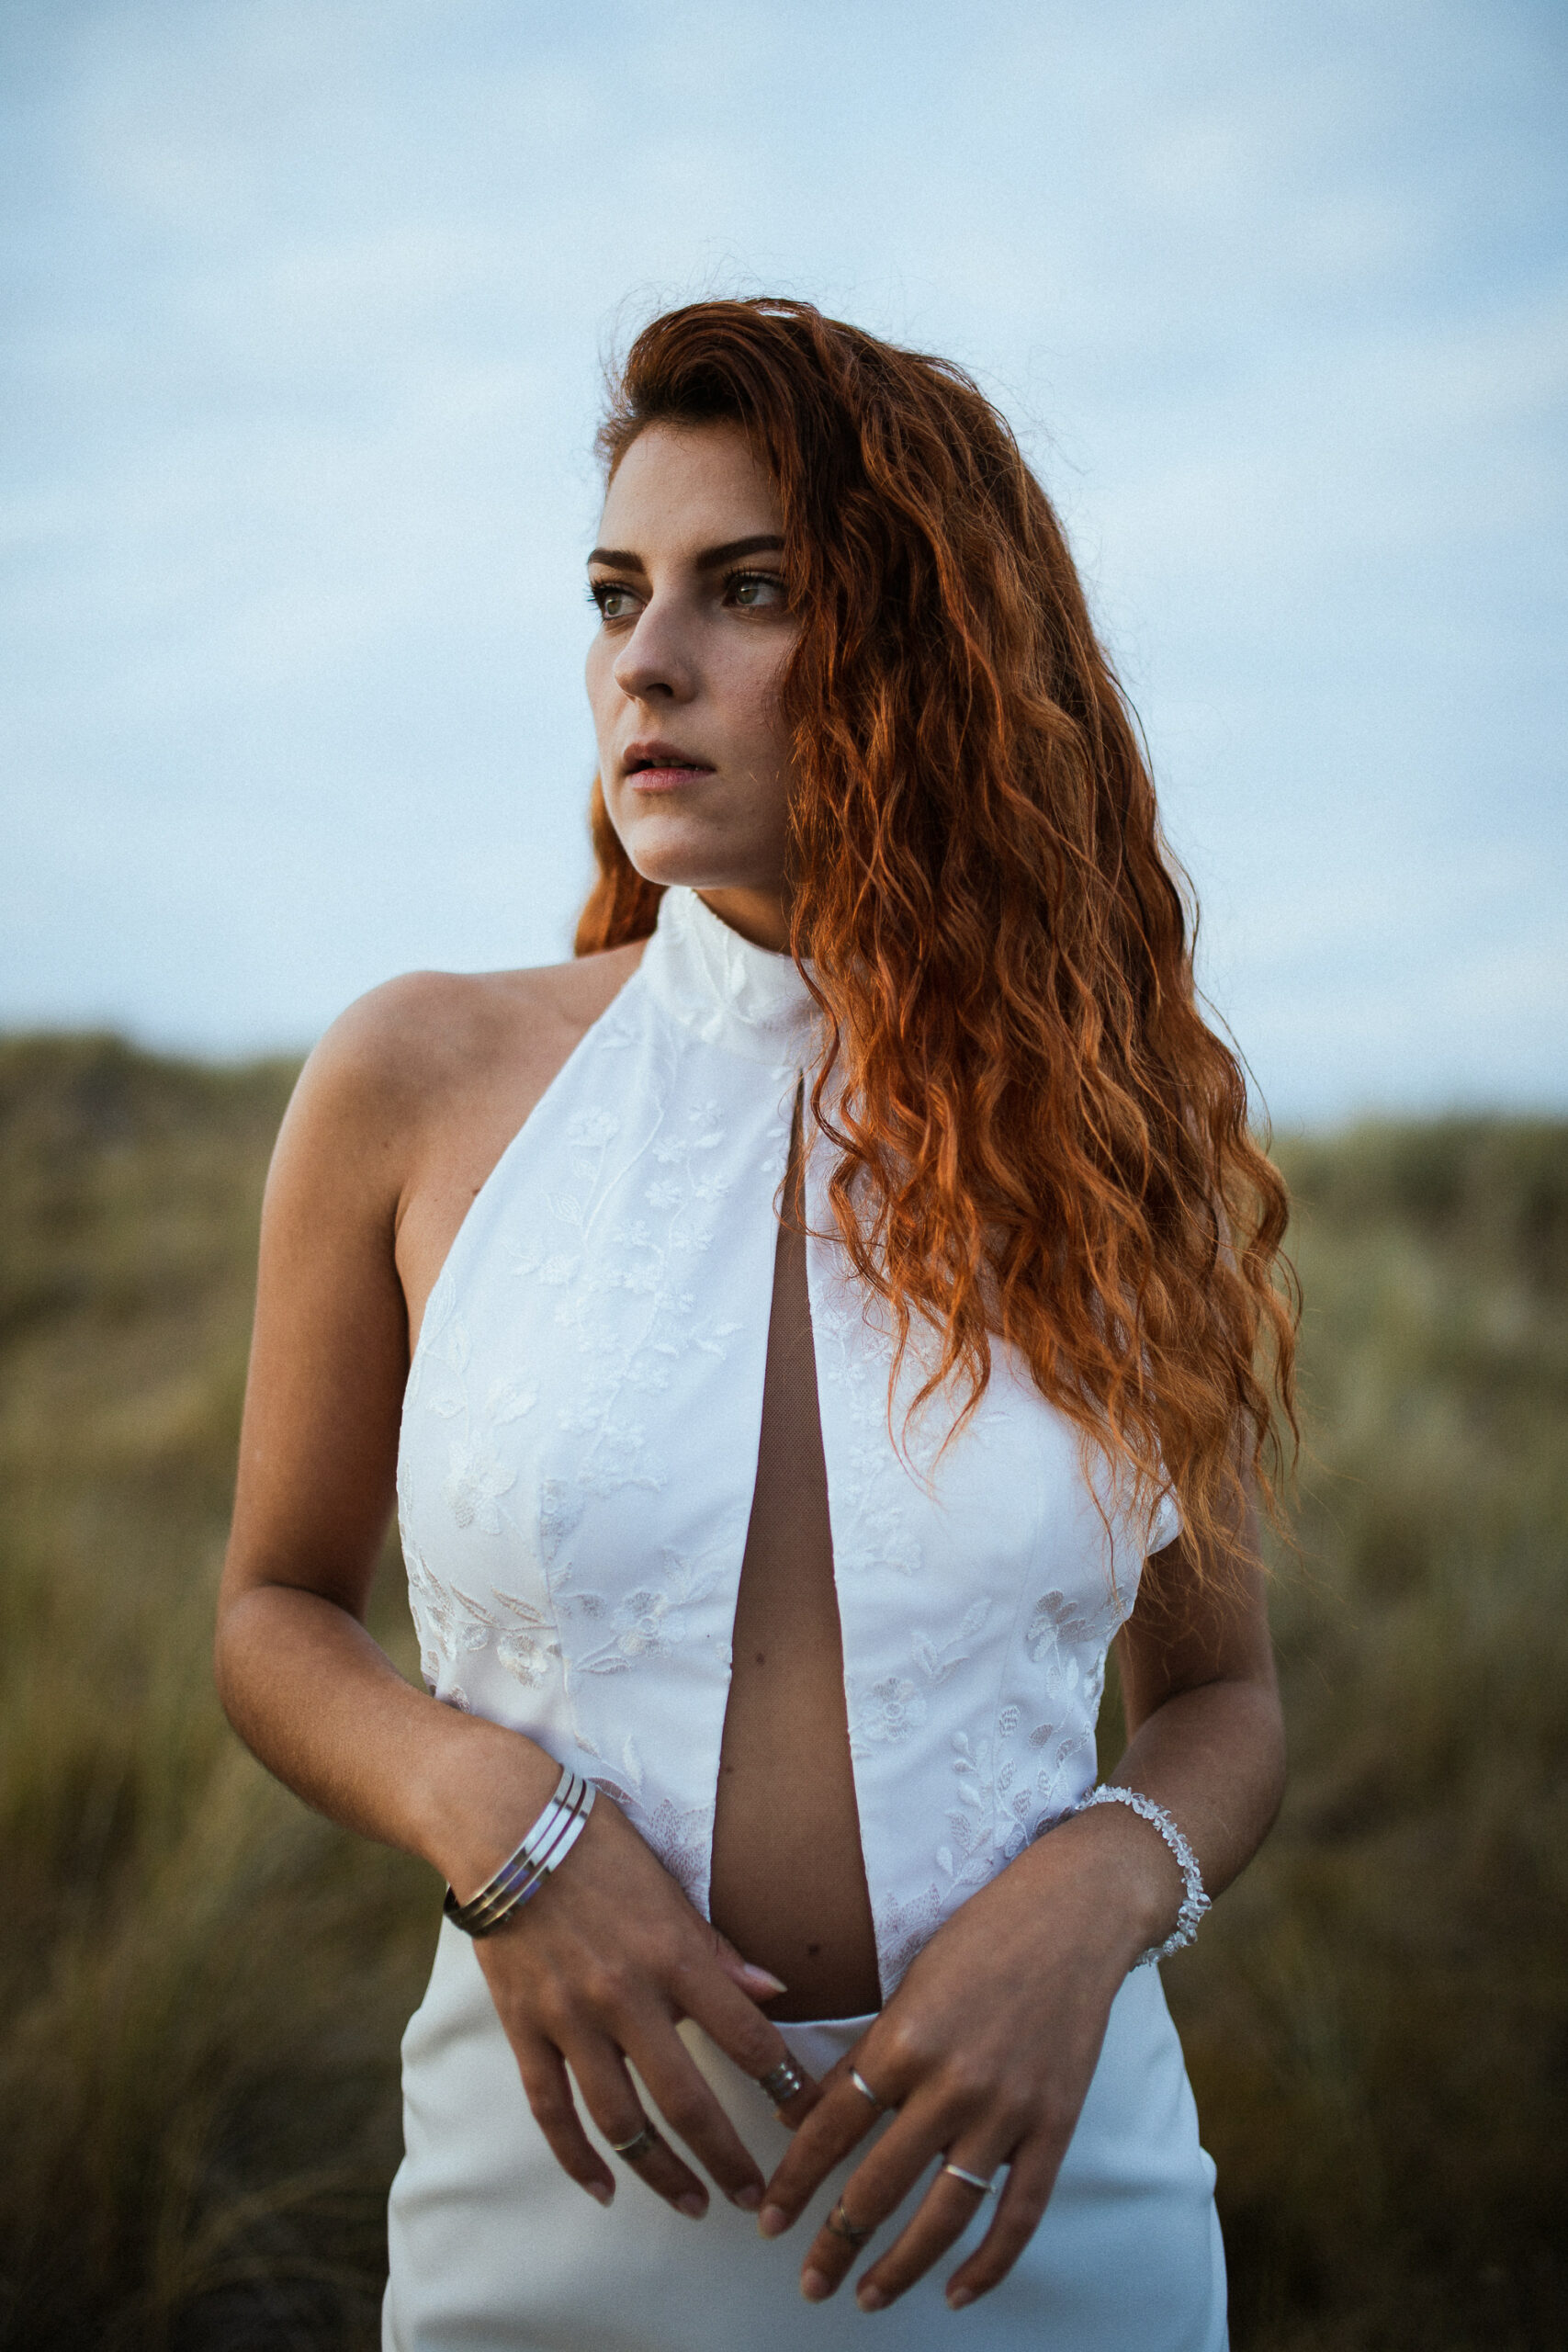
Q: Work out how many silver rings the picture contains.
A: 5